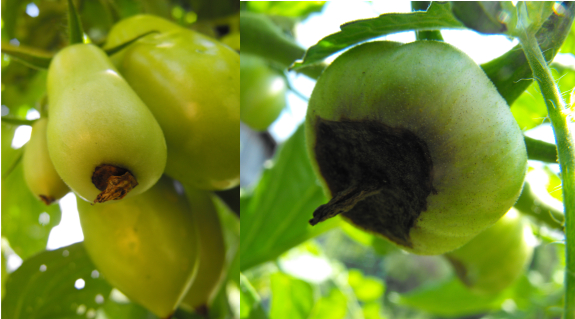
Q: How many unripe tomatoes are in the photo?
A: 8